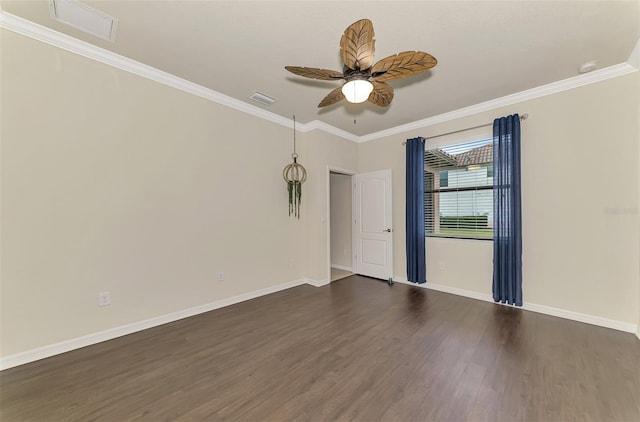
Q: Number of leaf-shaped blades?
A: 5